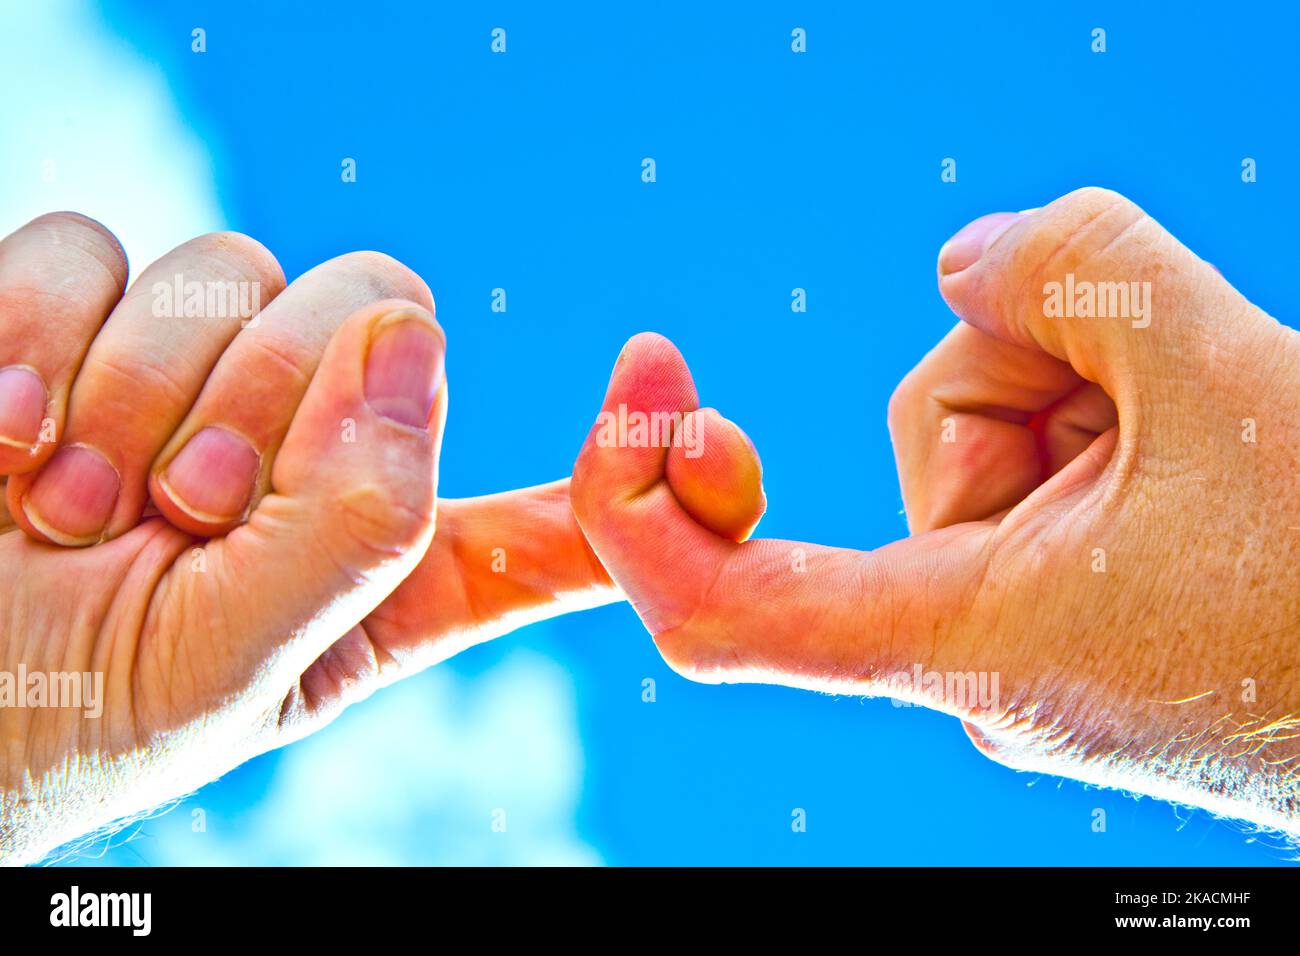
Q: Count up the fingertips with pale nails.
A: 5